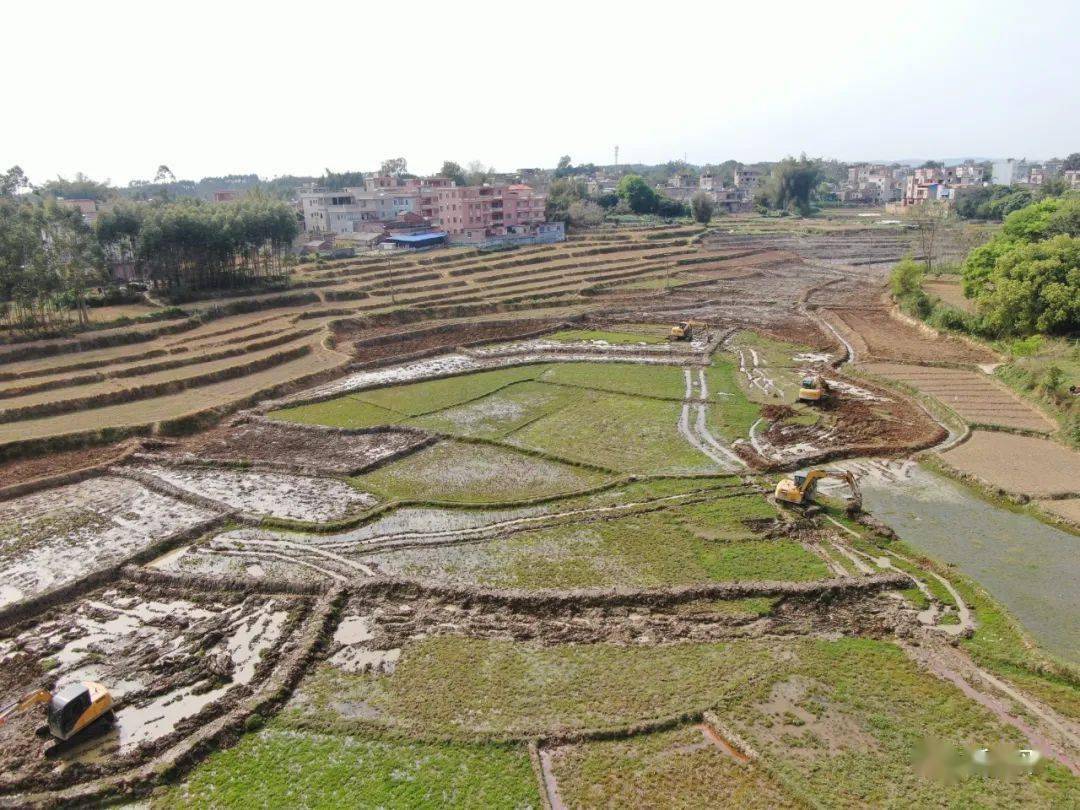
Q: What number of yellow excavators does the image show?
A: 4